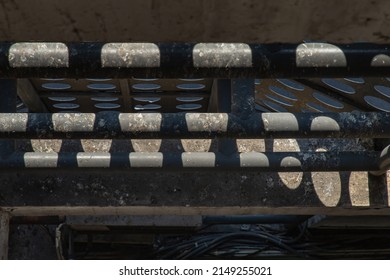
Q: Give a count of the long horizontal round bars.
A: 3